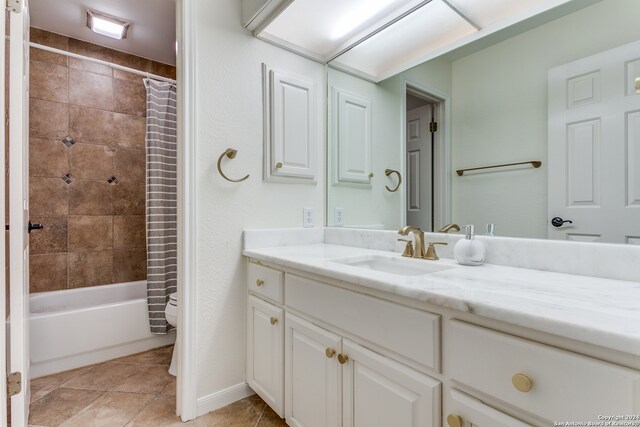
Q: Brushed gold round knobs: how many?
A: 7